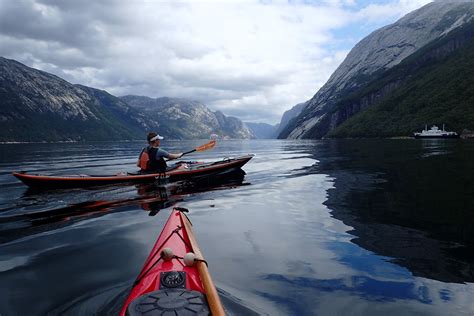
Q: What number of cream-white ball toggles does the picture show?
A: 2